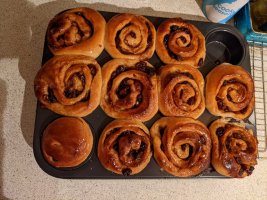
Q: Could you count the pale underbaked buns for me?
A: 0